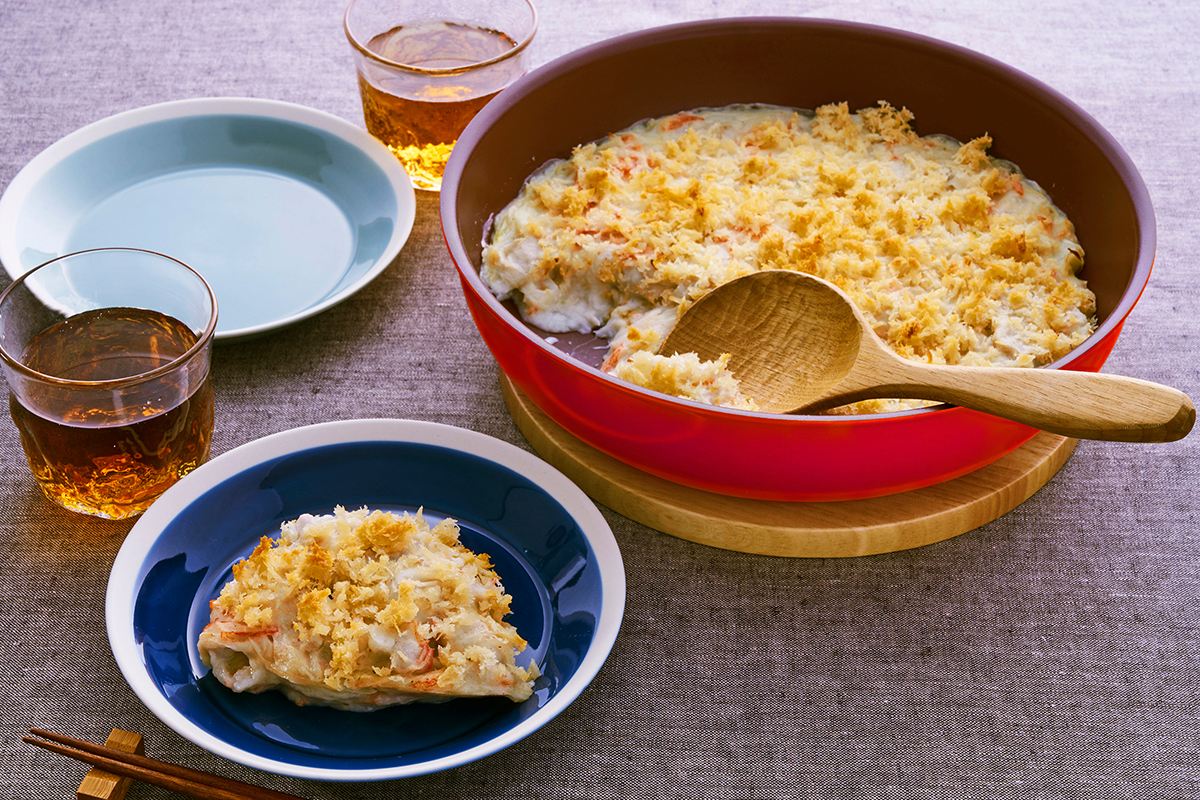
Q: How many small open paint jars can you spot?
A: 0